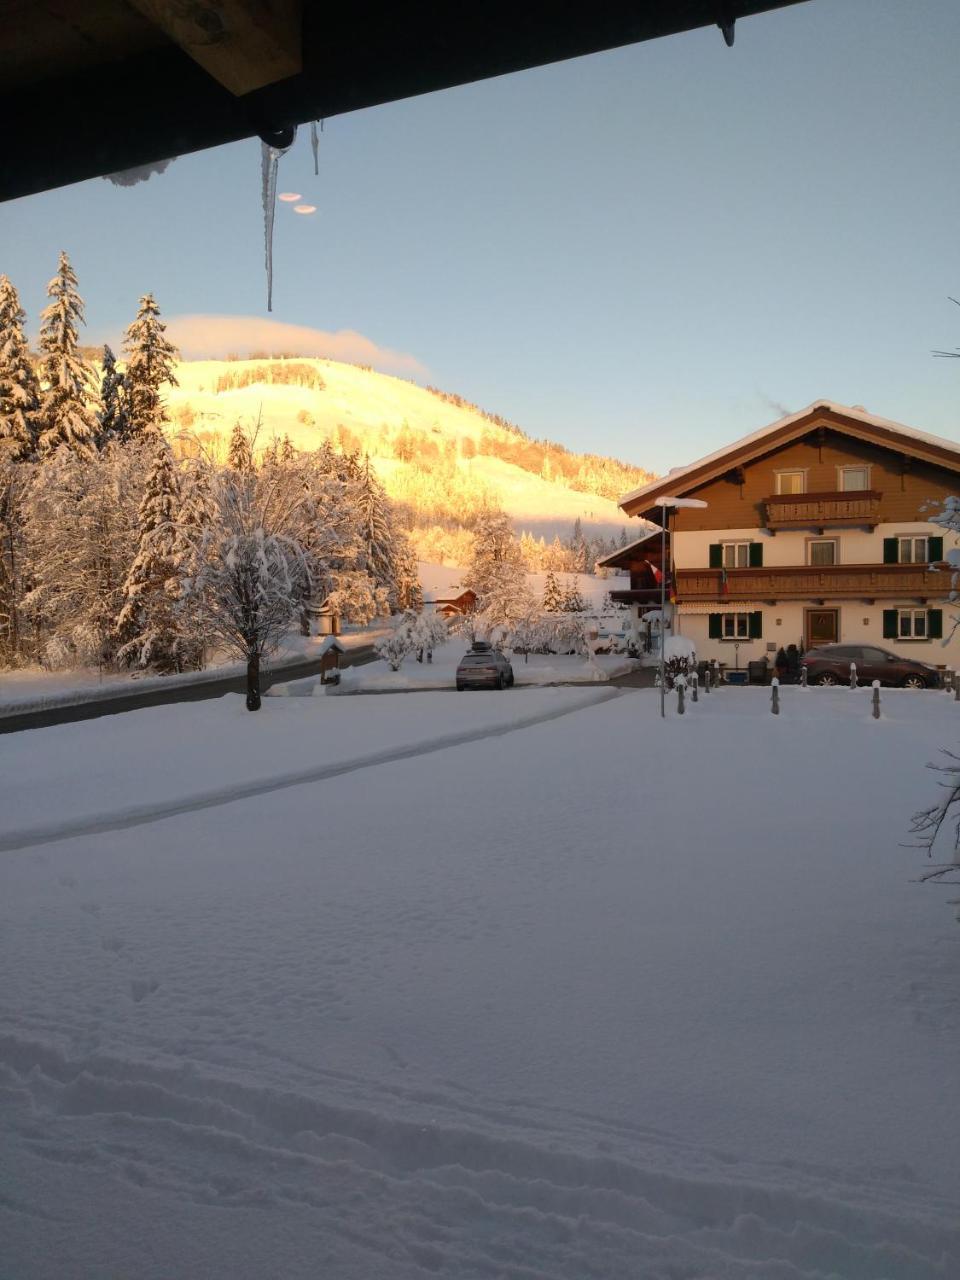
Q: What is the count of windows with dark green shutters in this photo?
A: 4